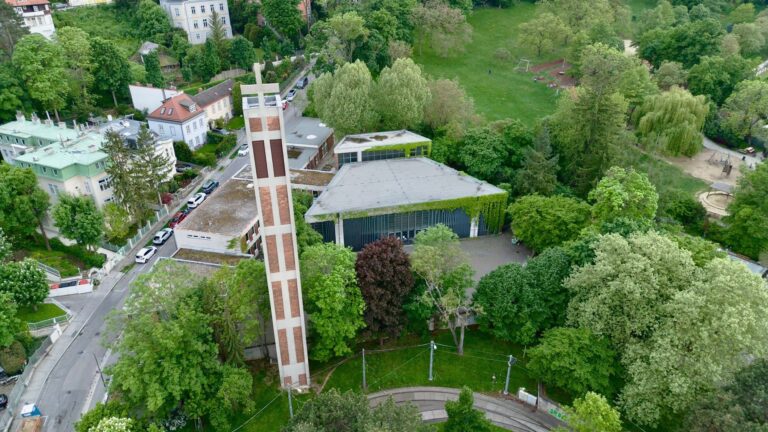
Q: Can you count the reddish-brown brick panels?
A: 12